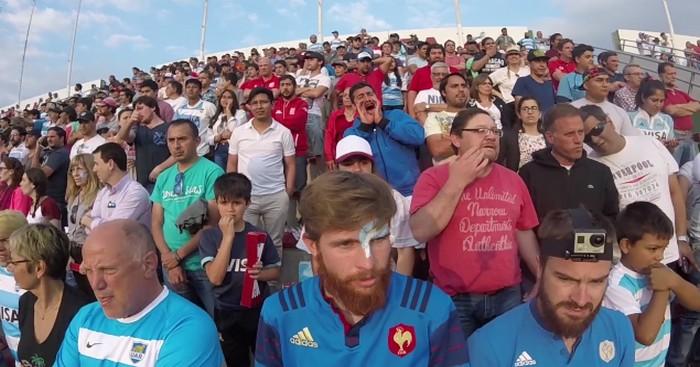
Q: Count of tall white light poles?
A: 6